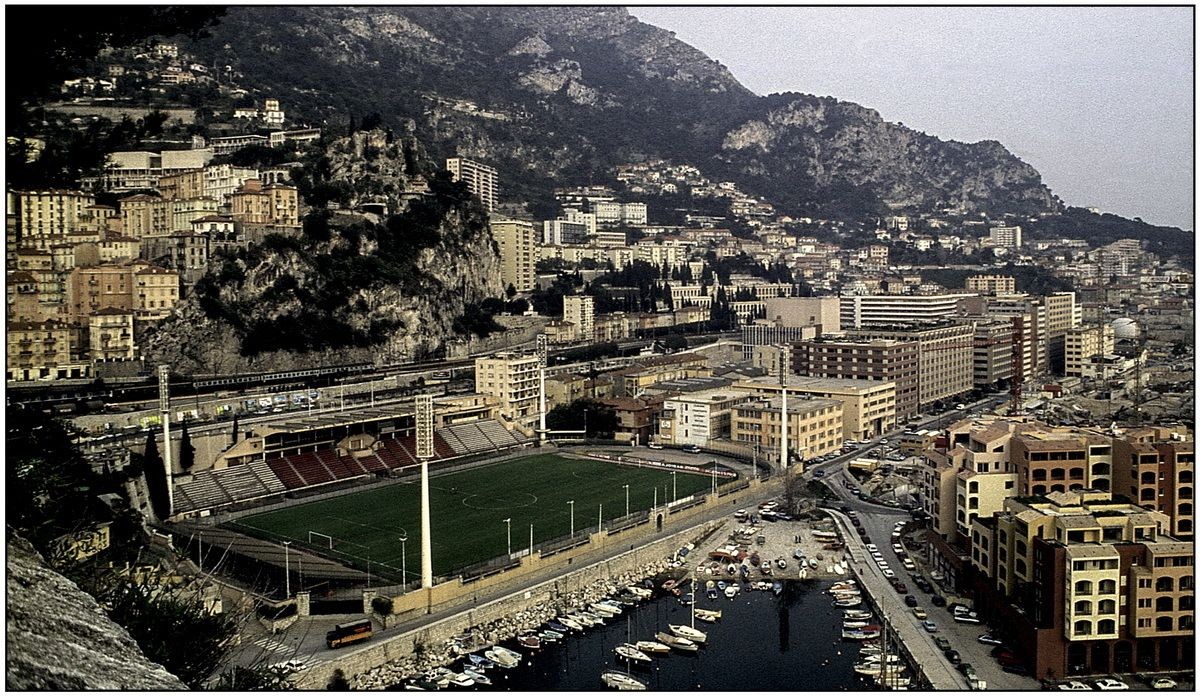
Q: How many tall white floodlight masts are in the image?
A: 4